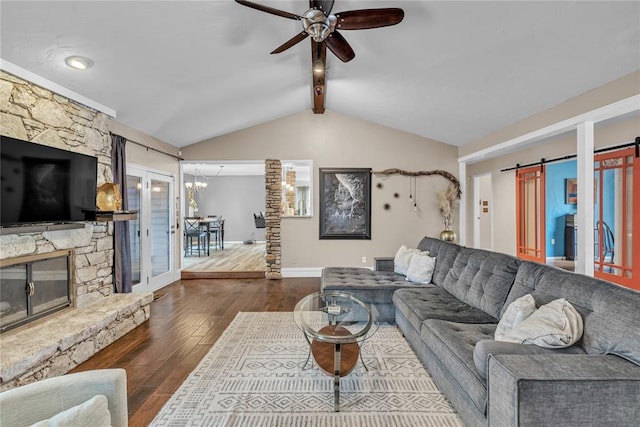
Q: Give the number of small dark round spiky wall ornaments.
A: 3